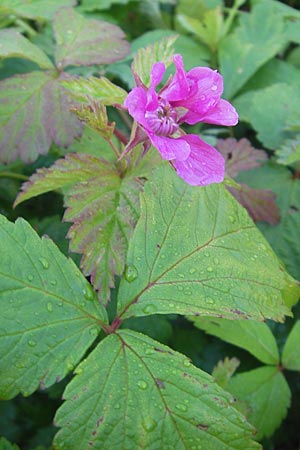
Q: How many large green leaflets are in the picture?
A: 3